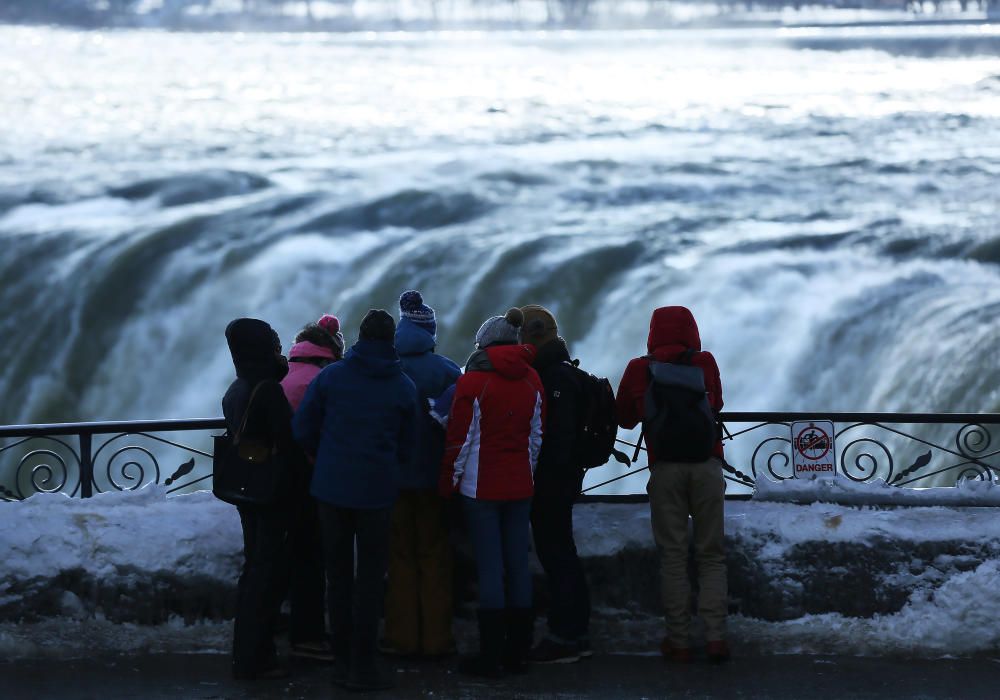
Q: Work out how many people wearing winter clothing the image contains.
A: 7